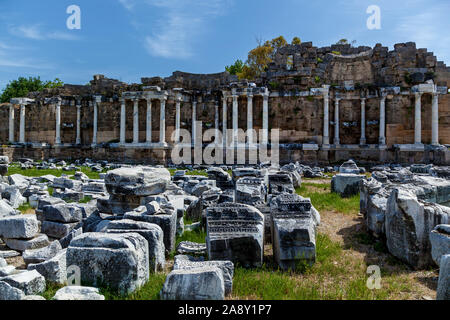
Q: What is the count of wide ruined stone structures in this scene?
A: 1